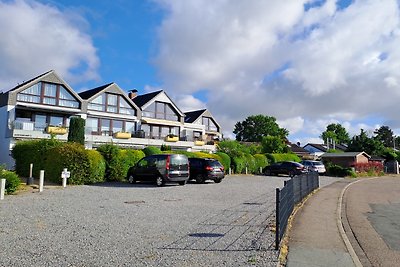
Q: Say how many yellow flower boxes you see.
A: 4